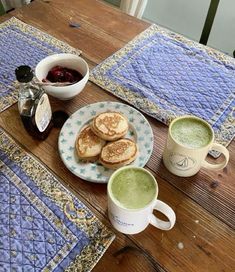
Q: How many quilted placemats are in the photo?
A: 3